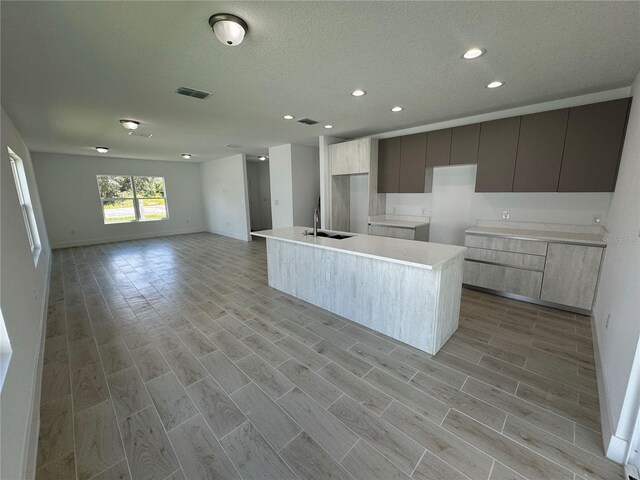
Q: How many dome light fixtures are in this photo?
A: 5